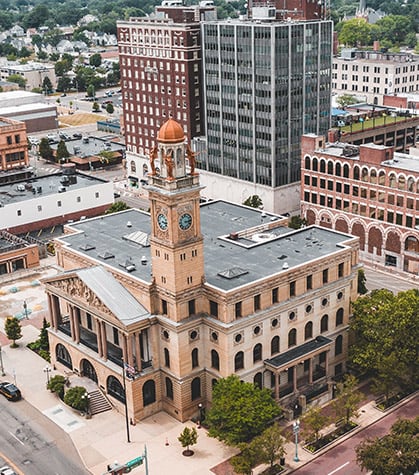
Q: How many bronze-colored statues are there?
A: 3